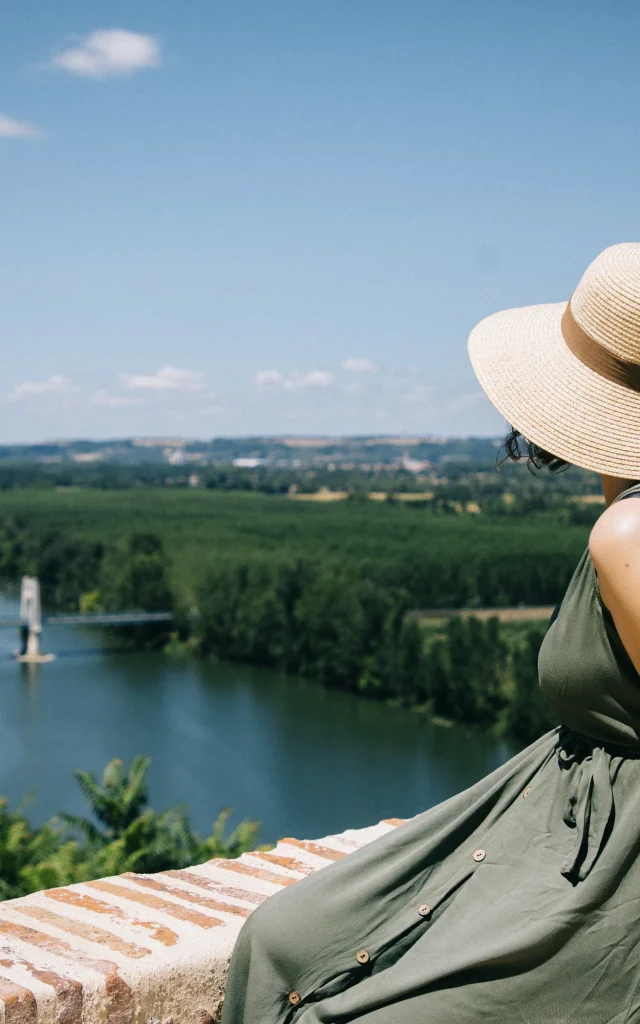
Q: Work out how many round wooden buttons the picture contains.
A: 5